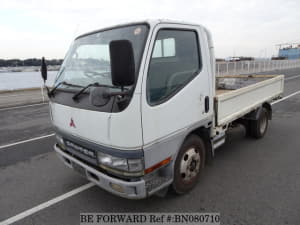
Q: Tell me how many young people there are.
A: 0